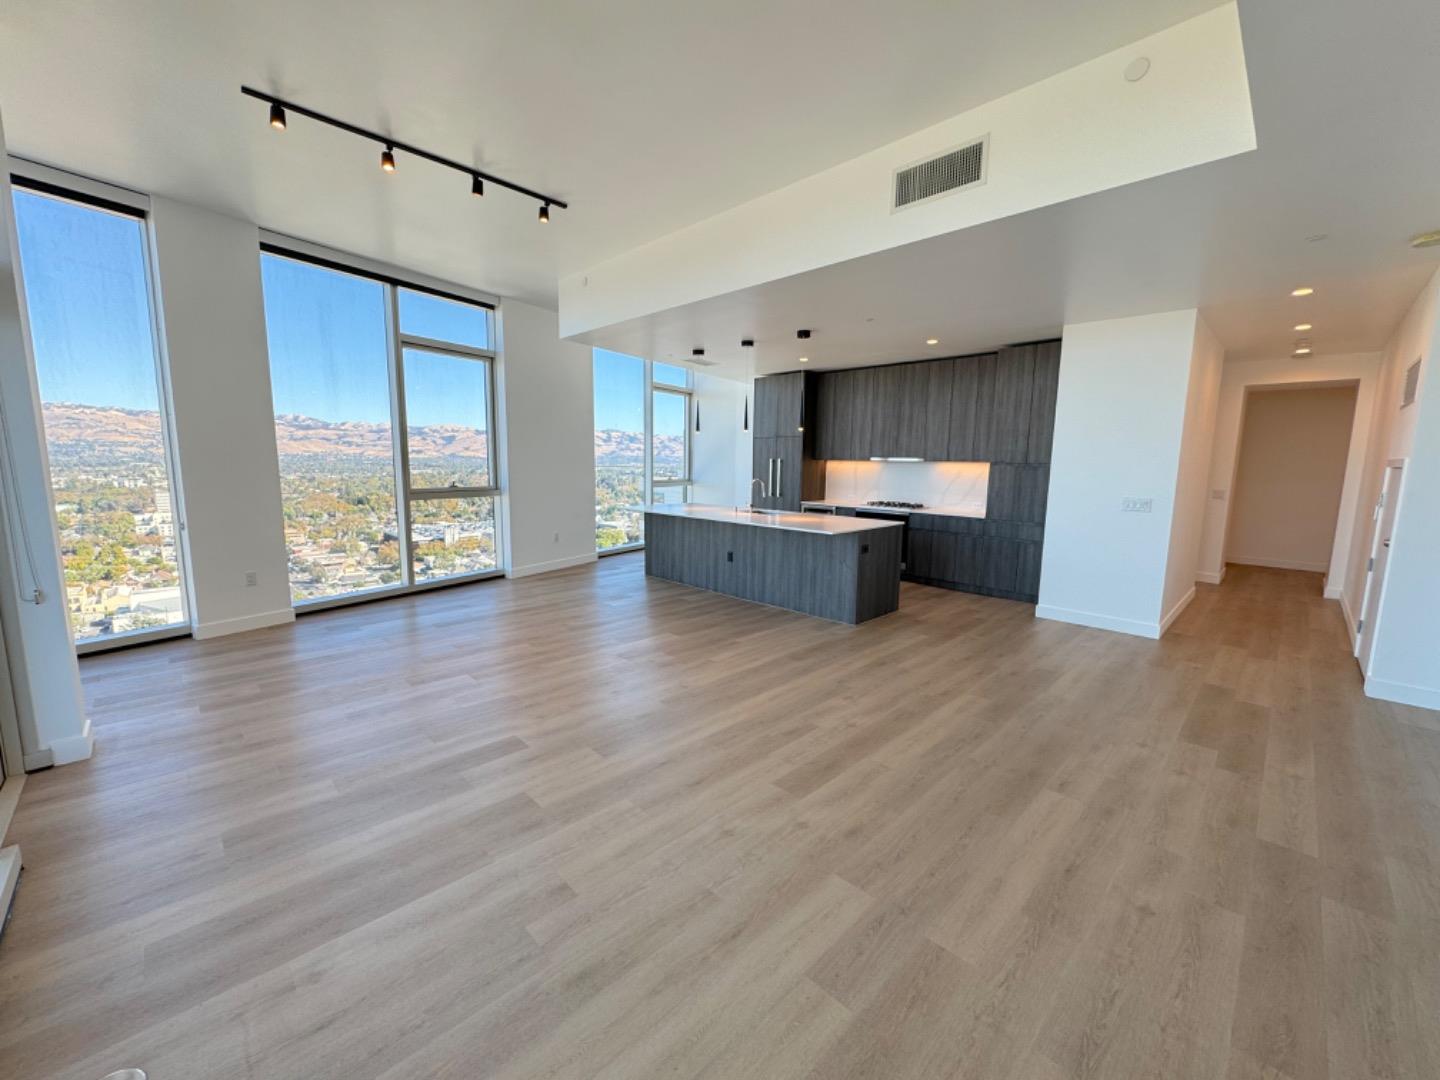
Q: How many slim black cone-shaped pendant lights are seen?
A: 3